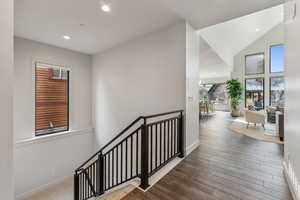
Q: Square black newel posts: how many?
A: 4